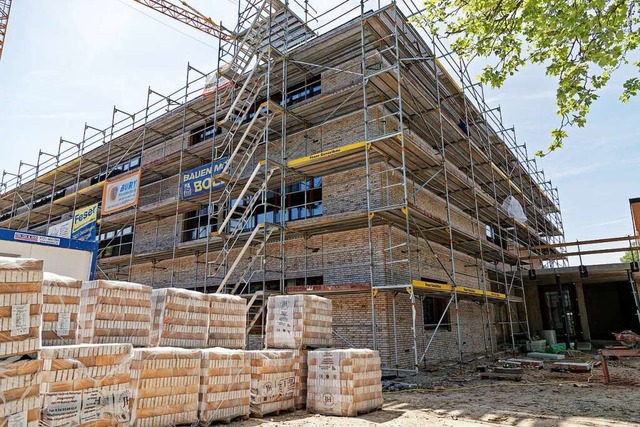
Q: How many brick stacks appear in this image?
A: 13